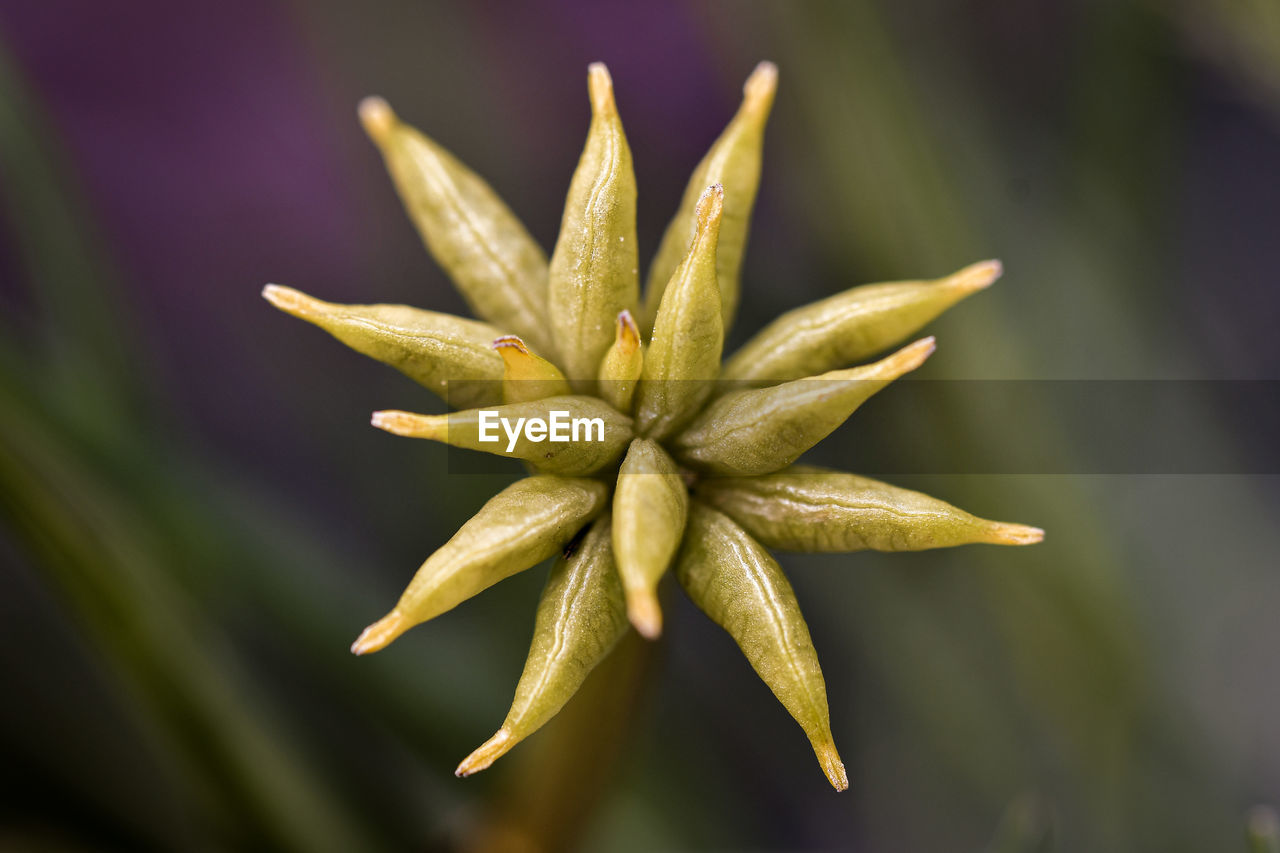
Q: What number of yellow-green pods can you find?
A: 15